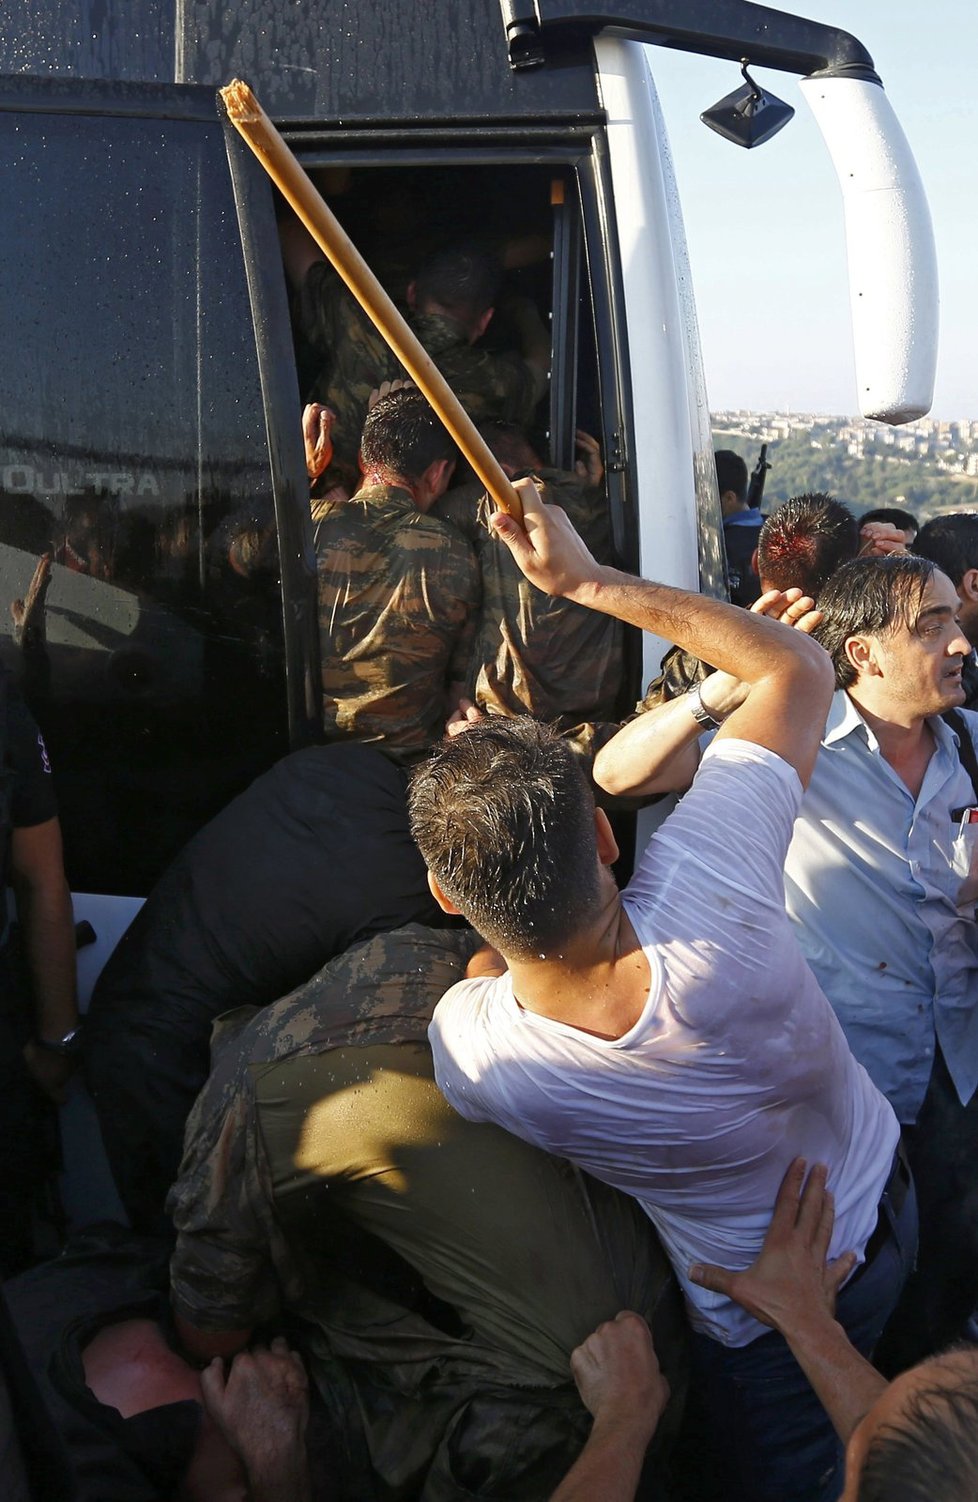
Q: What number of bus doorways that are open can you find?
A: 1